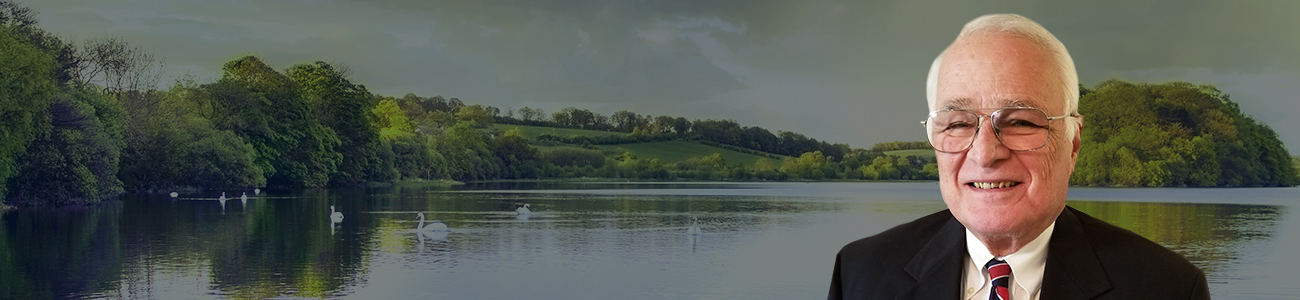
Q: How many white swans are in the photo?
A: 8